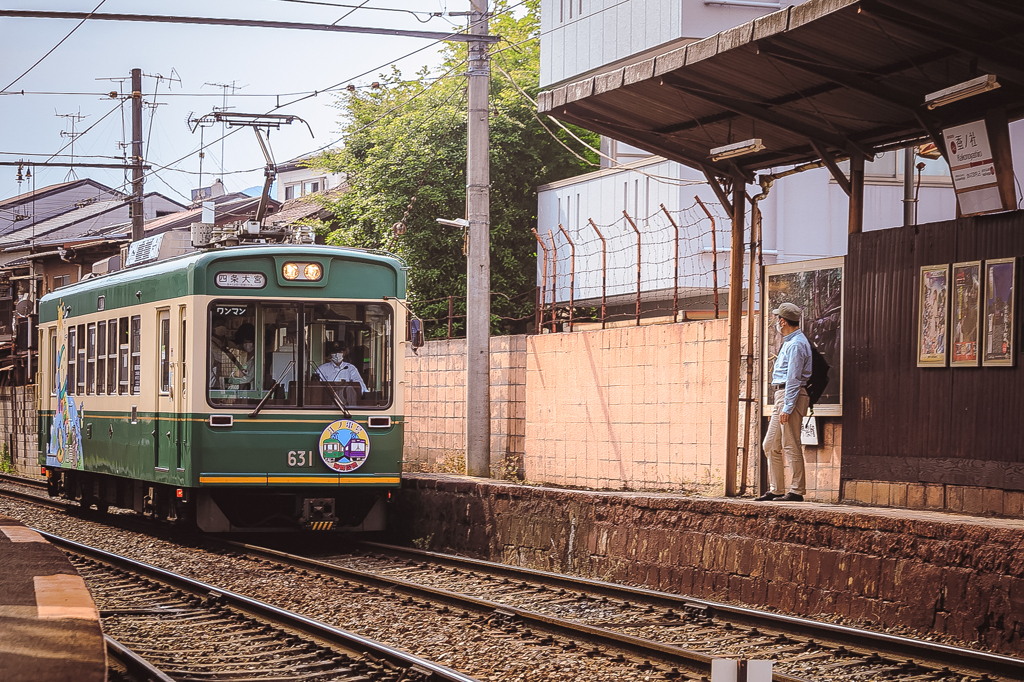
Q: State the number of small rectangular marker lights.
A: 2